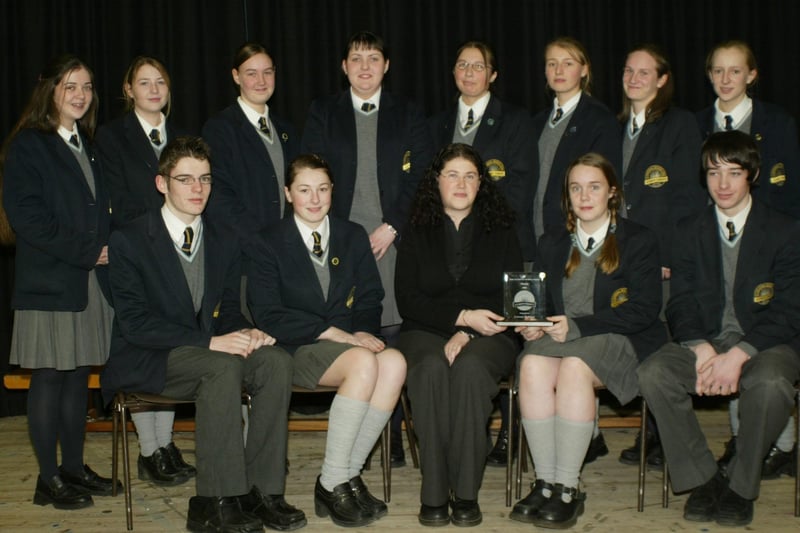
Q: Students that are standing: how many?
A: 8